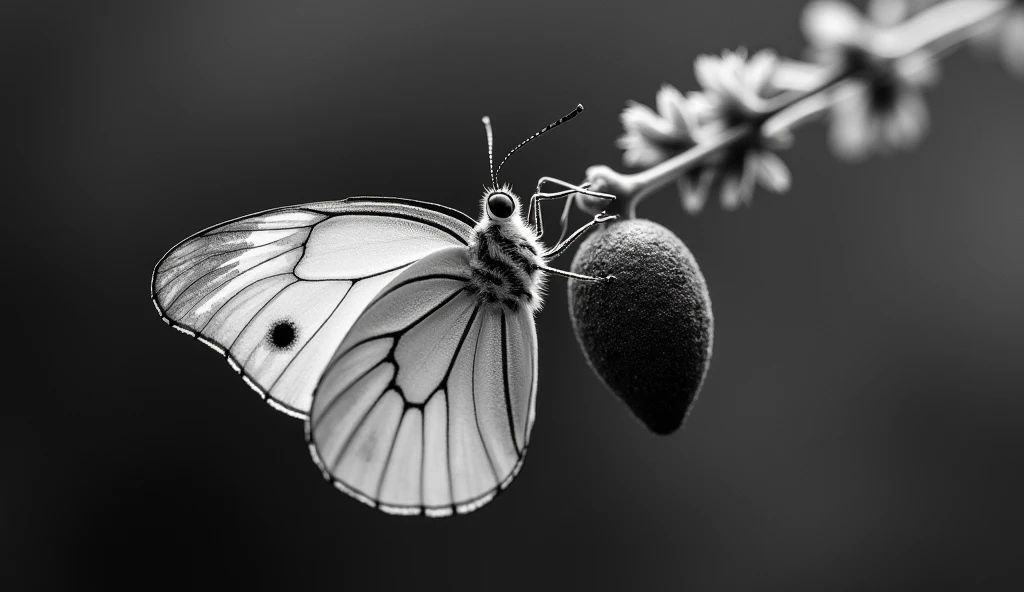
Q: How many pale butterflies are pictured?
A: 1